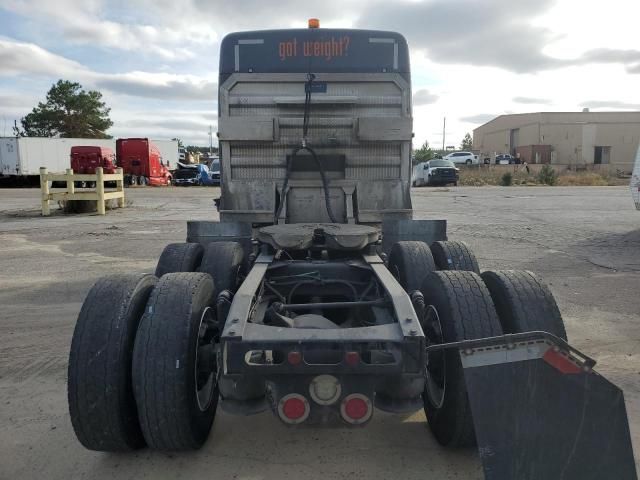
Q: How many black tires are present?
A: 8